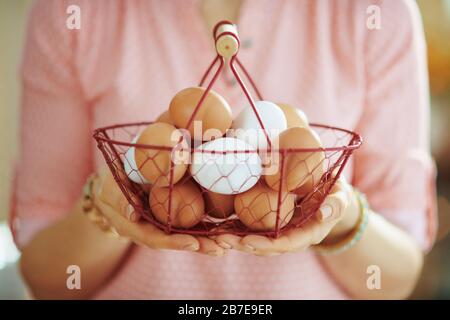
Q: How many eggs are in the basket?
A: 11